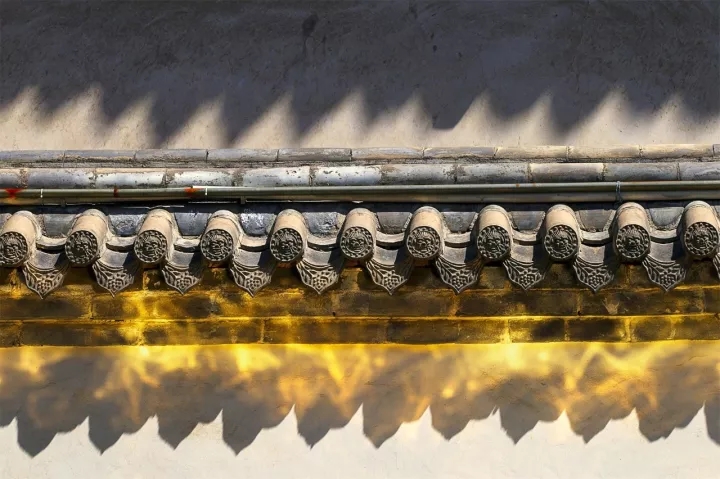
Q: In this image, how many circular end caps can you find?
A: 11